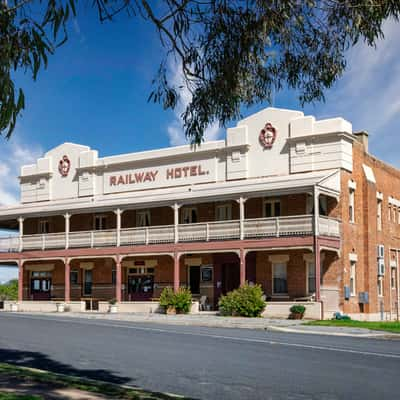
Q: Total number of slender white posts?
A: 6